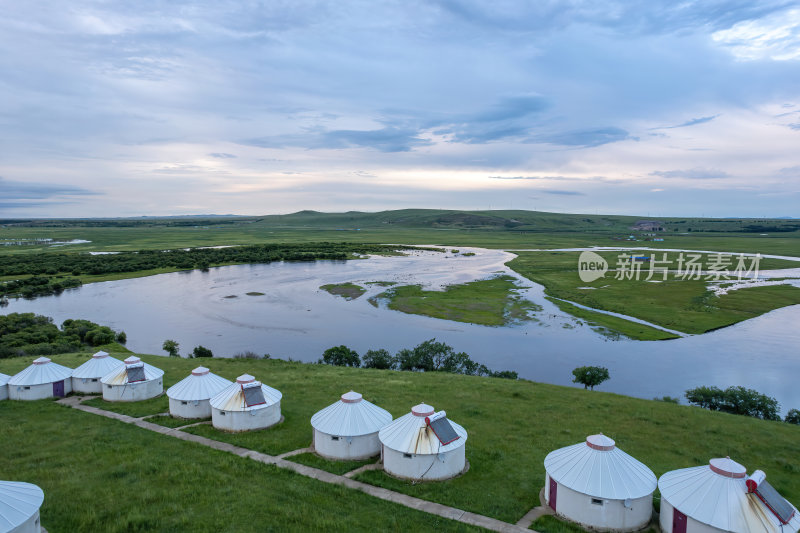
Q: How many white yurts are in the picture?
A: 11